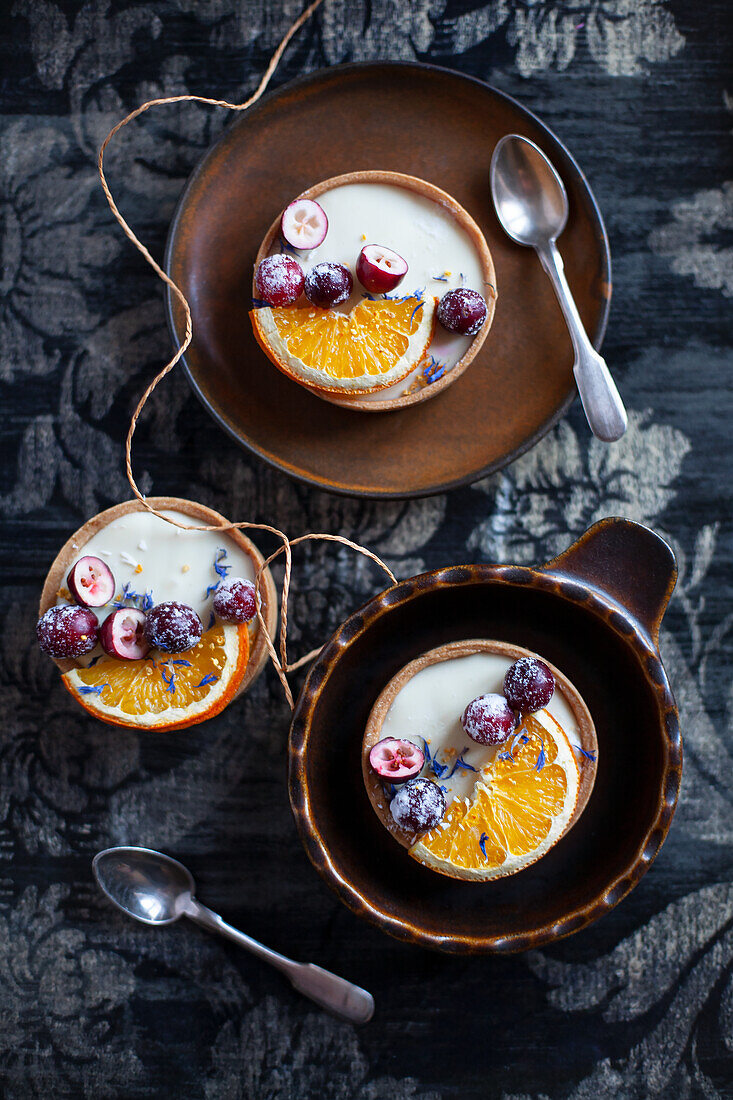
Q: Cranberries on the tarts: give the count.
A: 14